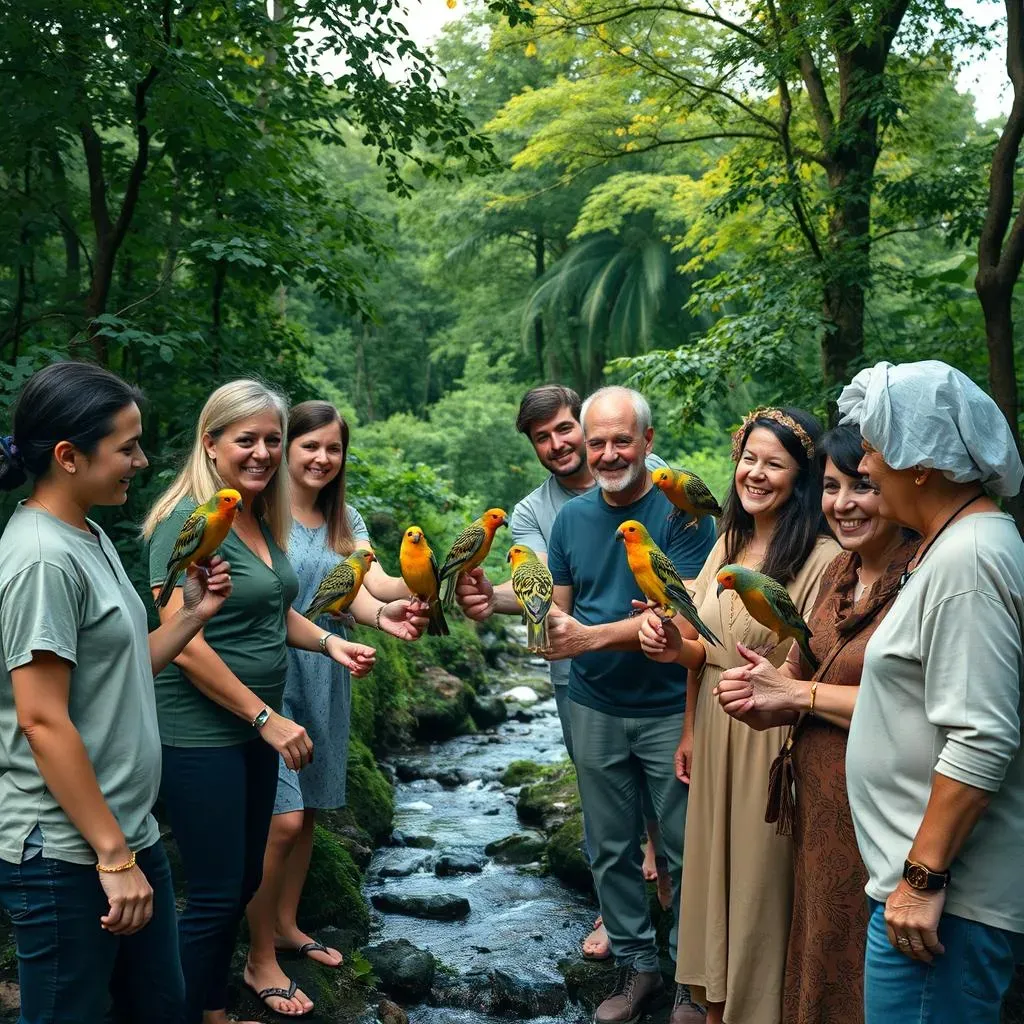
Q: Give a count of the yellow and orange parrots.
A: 8